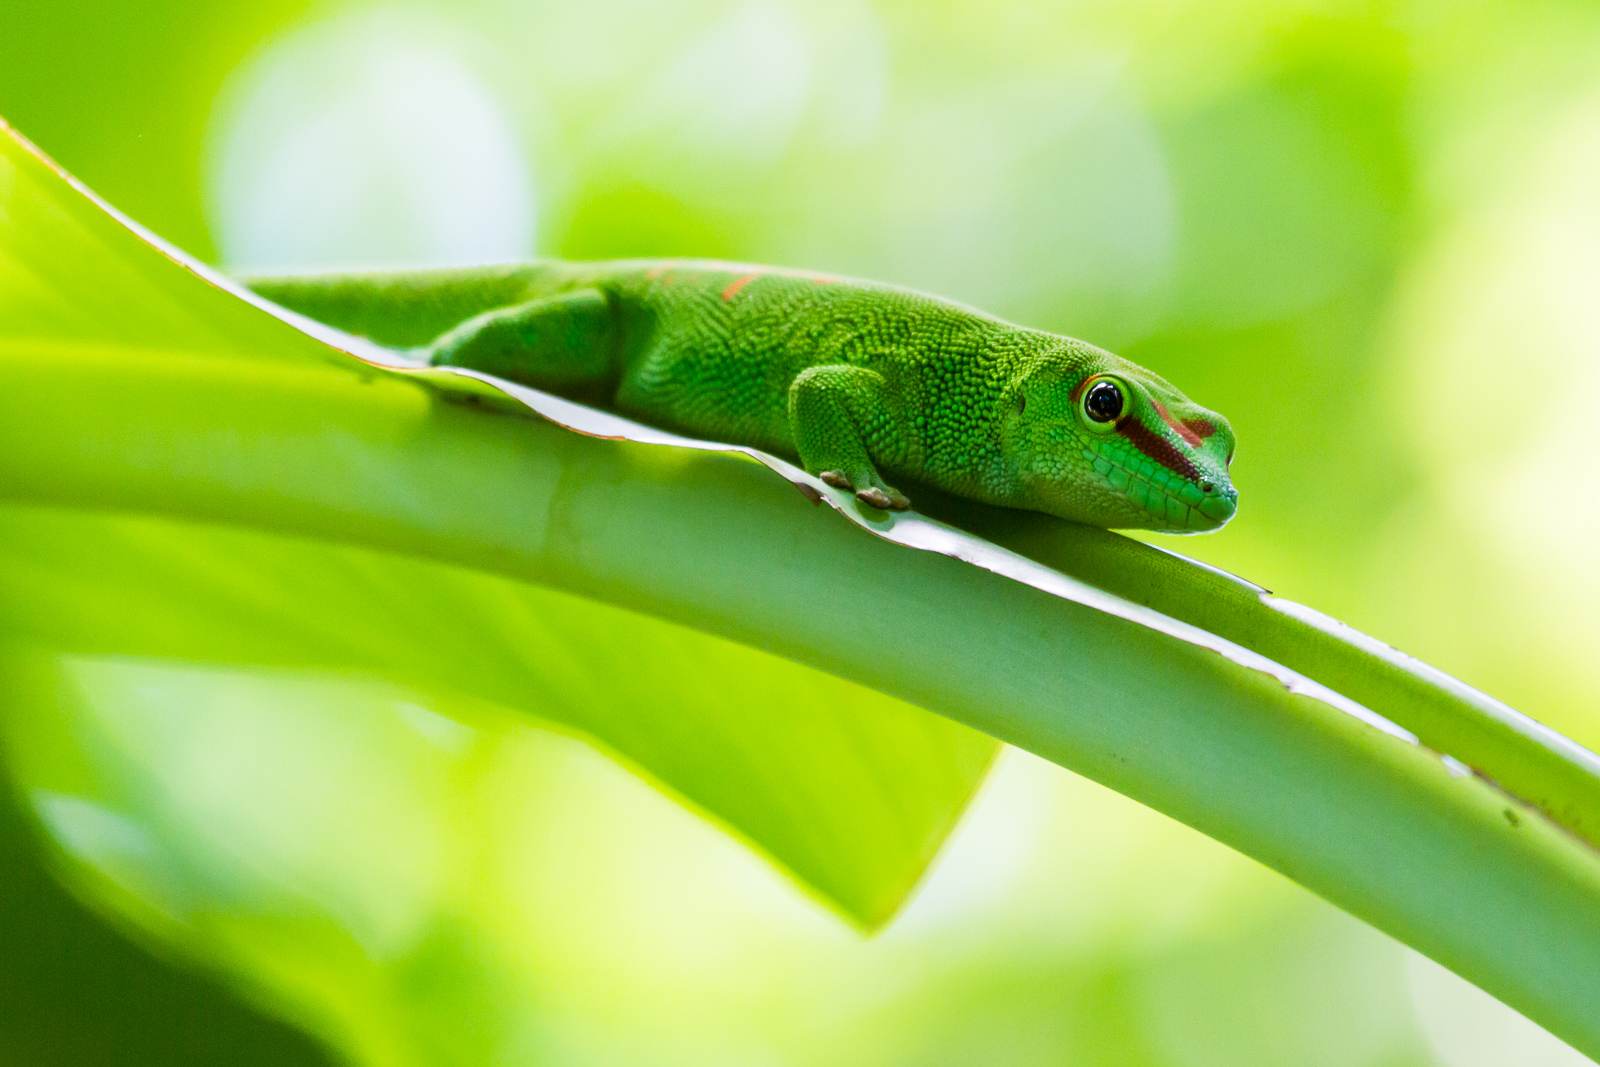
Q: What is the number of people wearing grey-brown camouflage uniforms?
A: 0